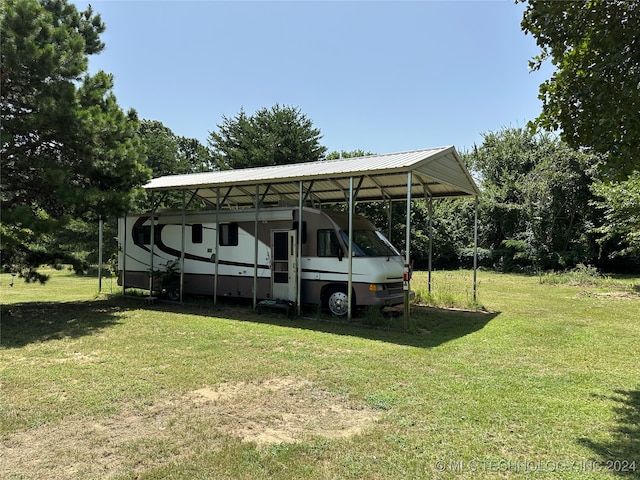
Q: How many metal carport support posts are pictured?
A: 12